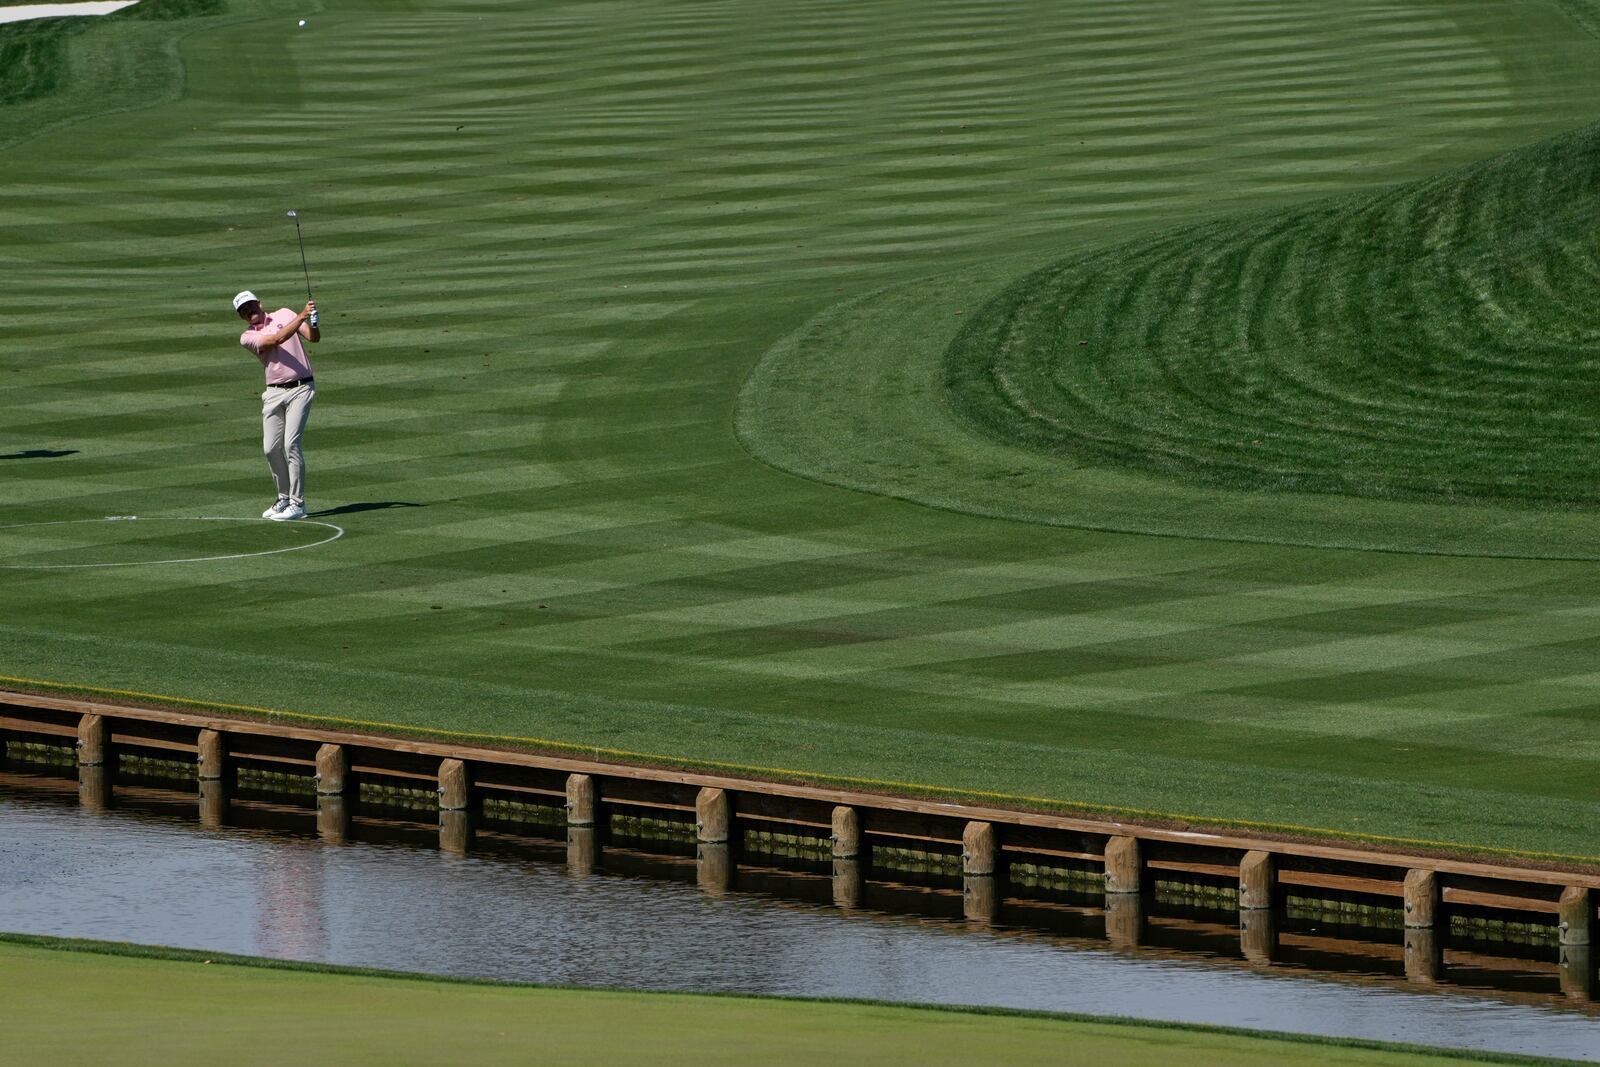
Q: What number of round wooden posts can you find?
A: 12